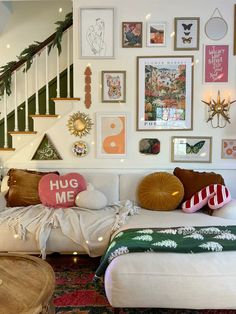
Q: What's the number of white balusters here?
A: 7